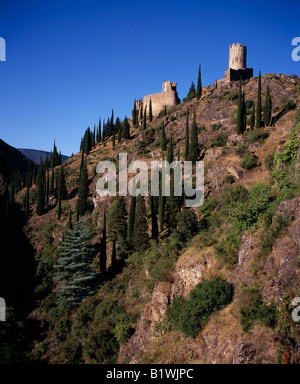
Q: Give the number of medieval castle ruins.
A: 2